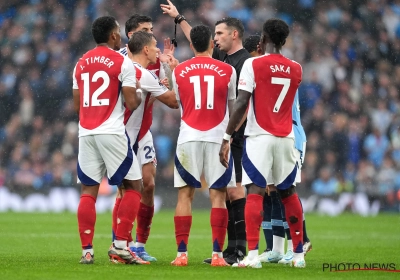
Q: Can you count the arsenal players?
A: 5